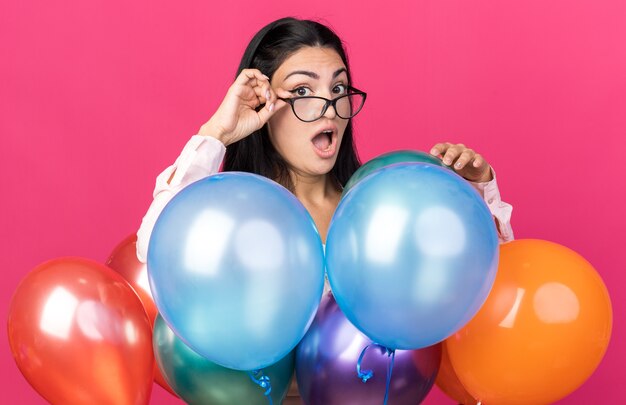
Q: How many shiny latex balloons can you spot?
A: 9